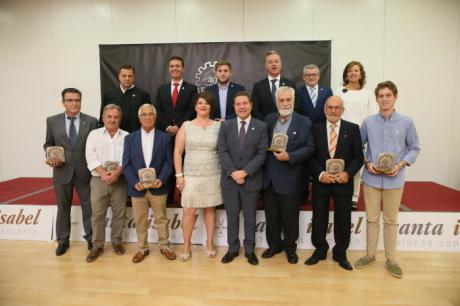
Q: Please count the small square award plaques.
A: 6